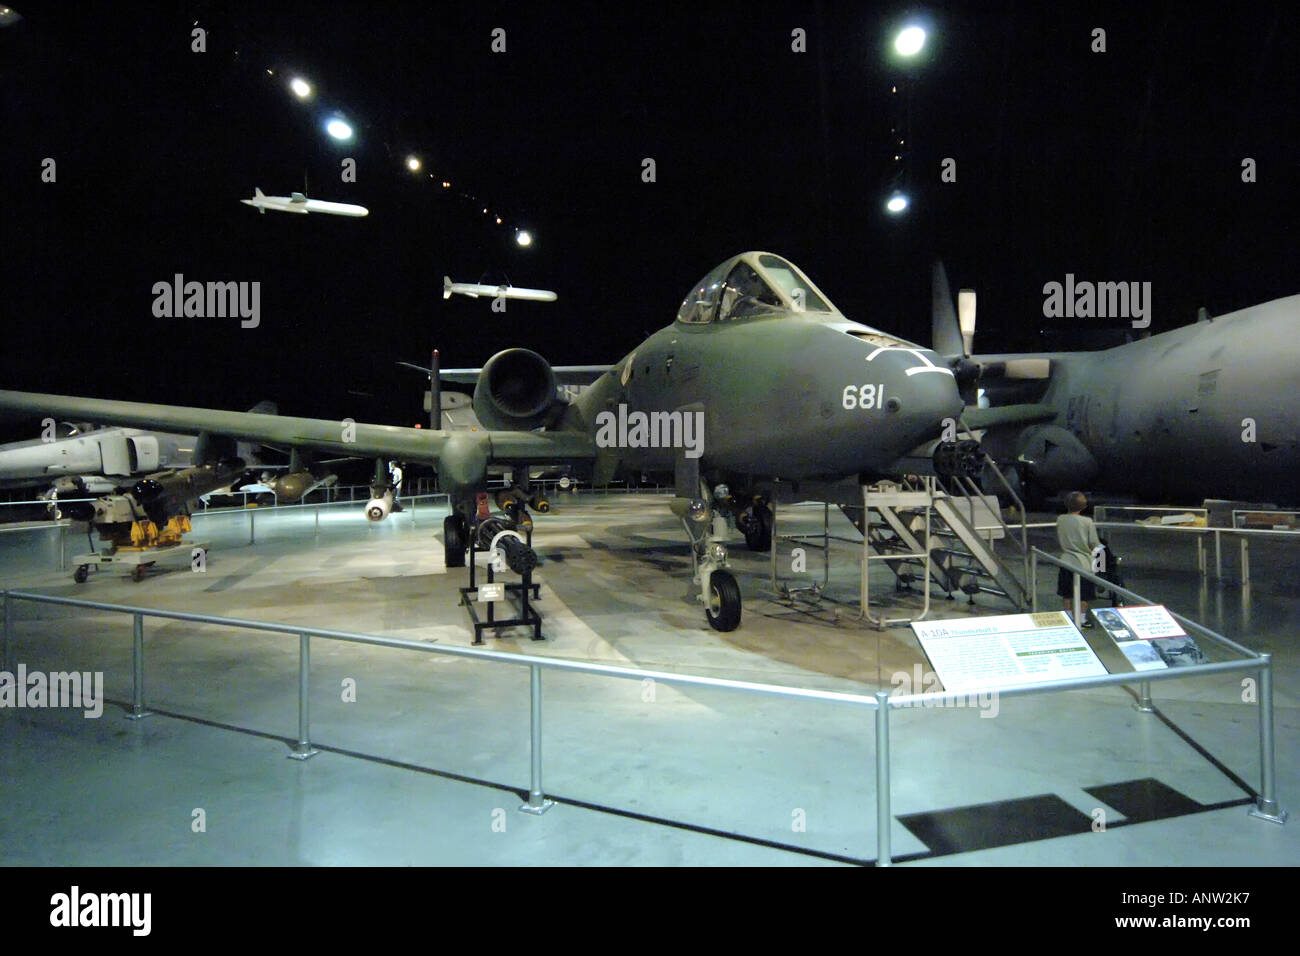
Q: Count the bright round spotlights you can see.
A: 6